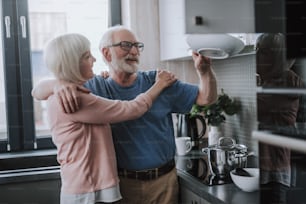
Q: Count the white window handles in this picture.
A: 2